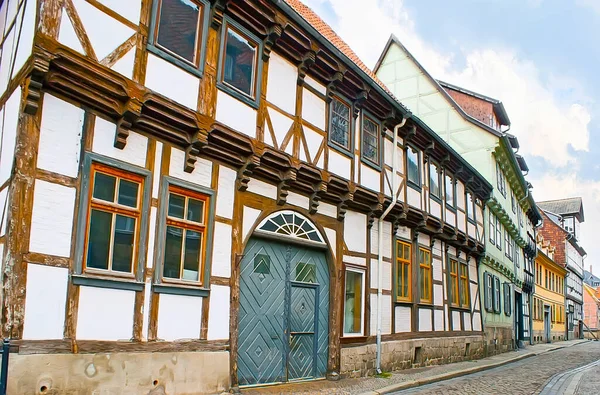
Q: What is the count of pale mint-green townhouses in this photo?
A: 1